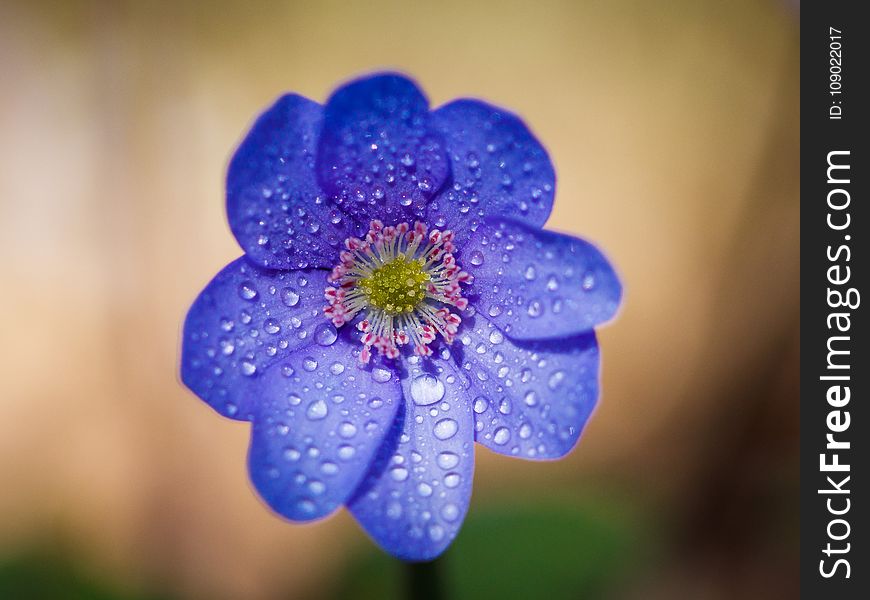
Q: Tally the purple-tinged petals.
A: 8